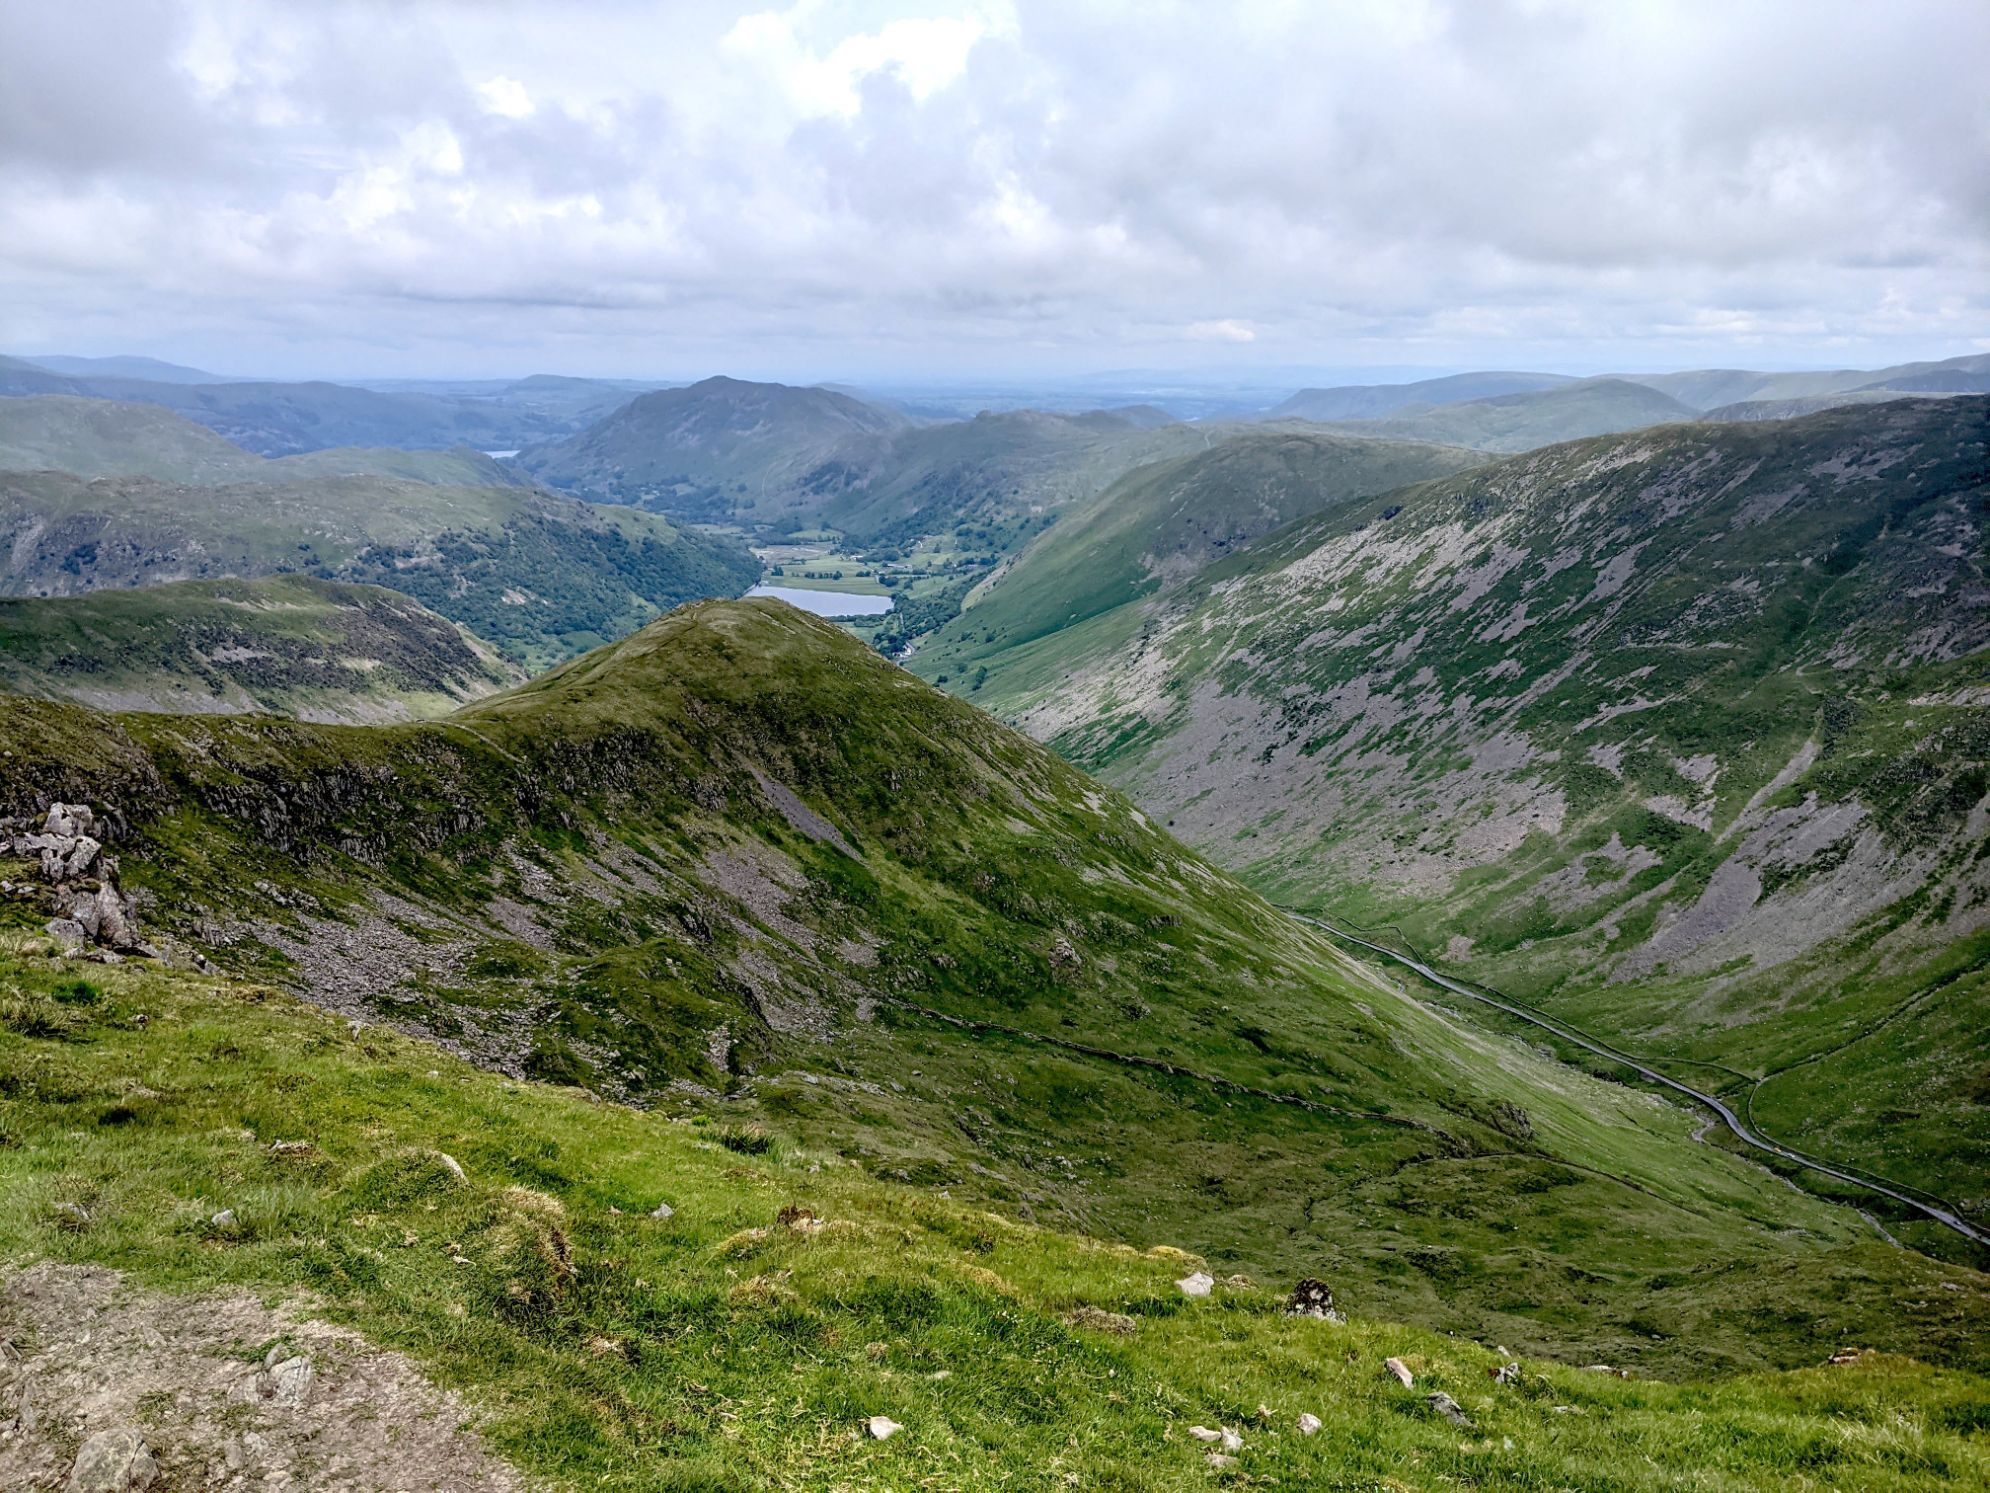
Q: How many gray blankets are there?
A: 0